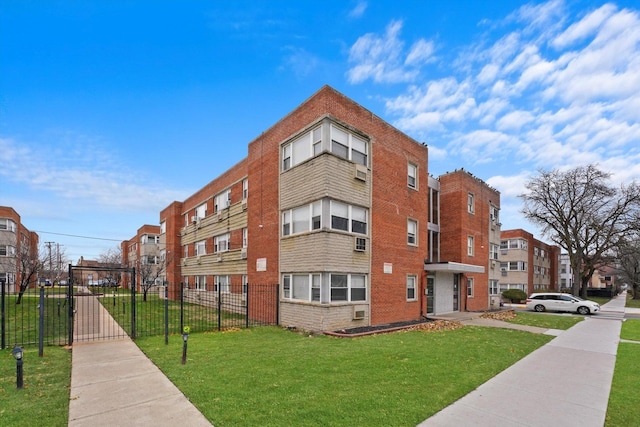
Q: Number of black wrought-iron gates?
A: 1